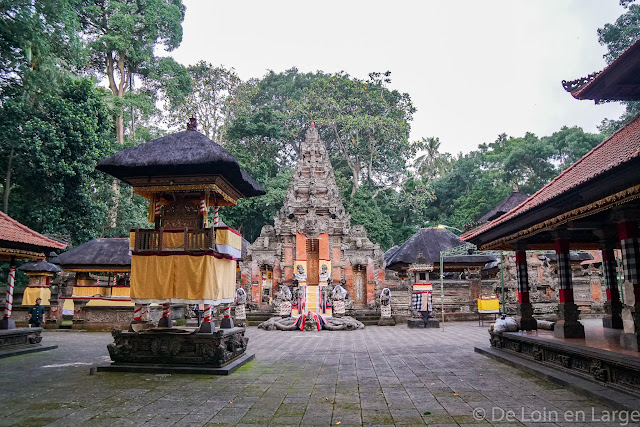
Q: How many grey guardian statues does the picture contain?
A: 6